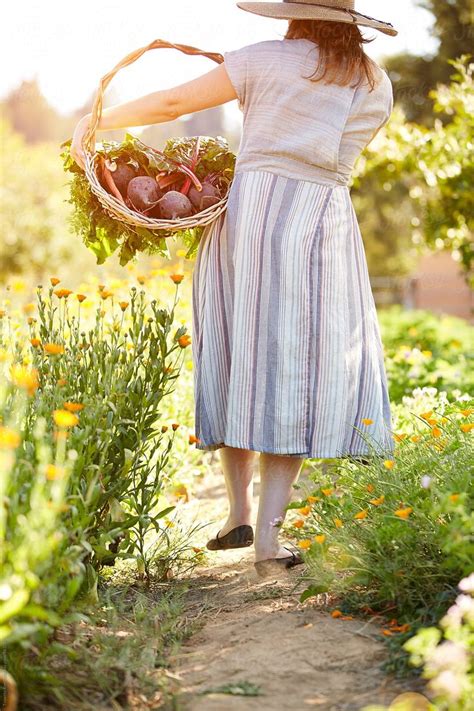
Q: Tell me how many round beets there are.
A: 4